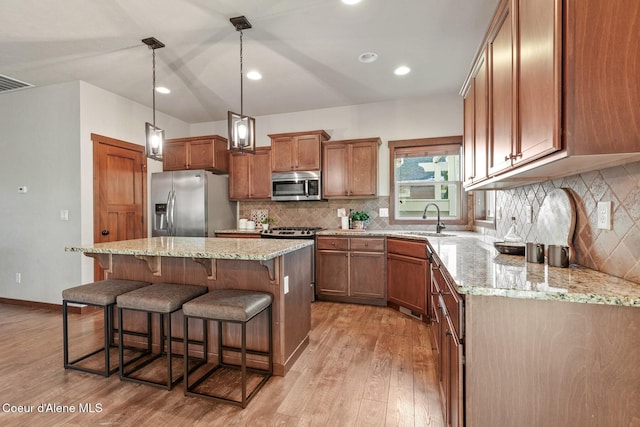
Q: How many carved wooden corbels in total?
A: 4